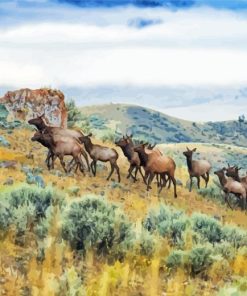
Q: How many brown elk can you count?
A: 9